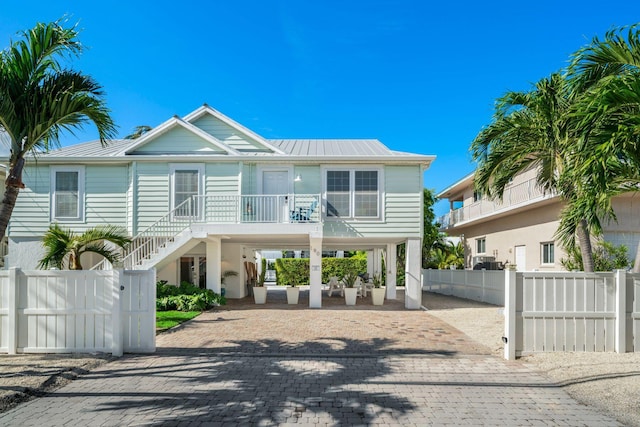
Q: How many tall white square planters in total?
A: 4